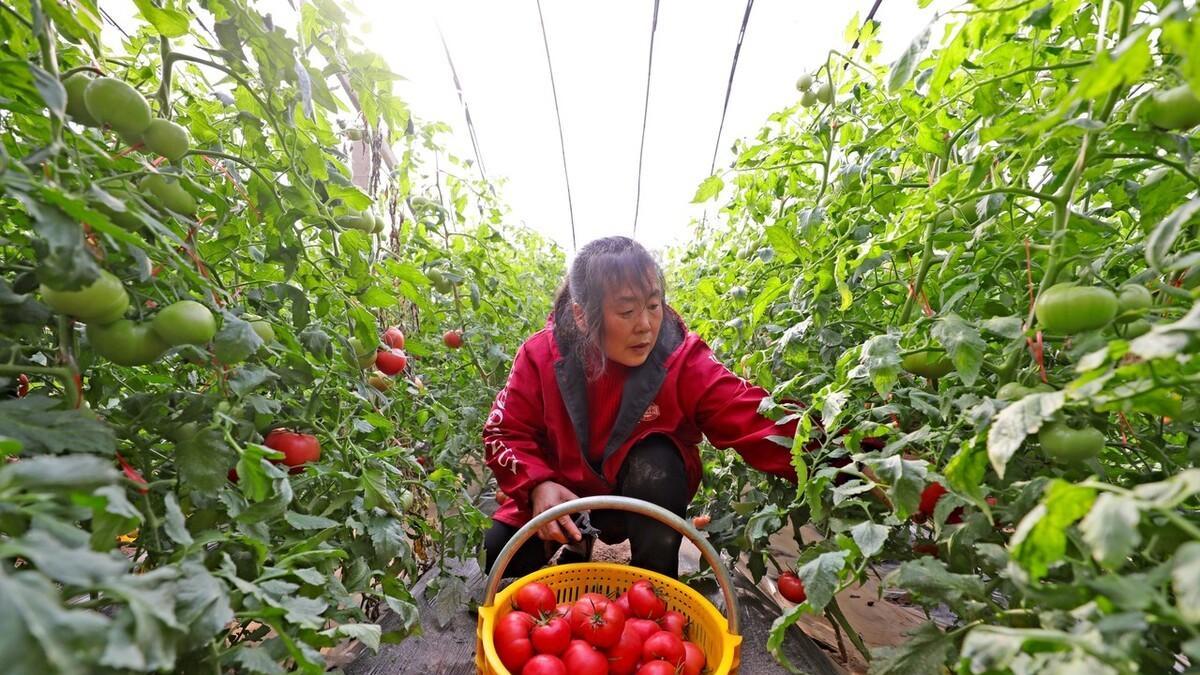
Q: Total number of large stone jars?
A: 0